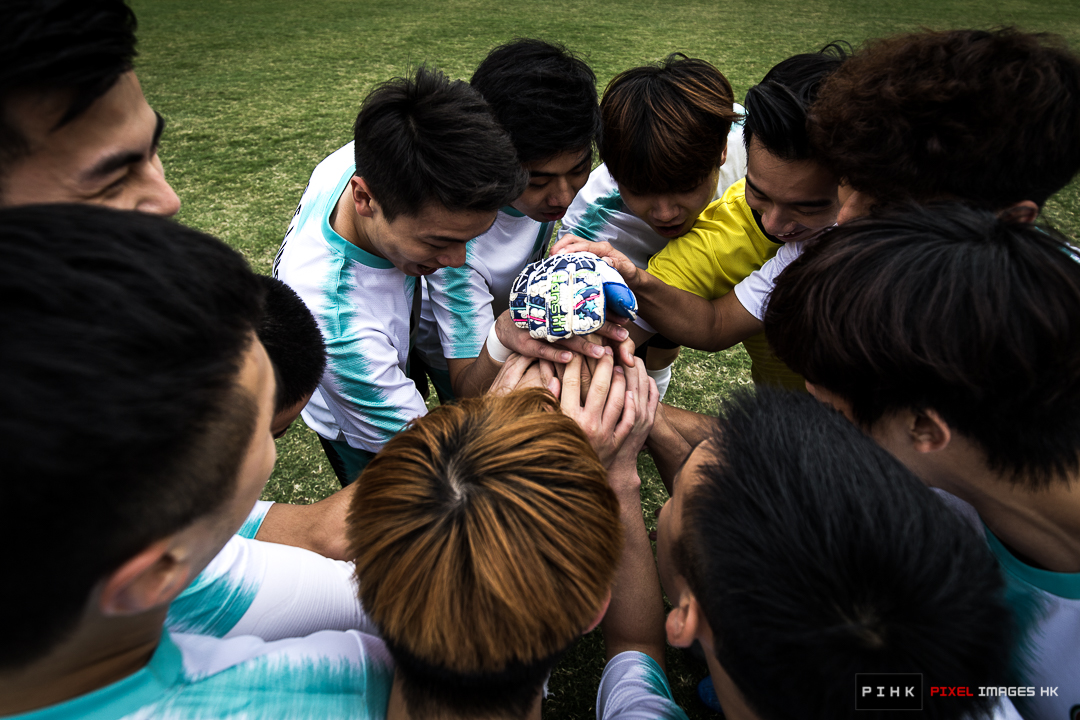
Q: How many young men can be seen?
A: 11